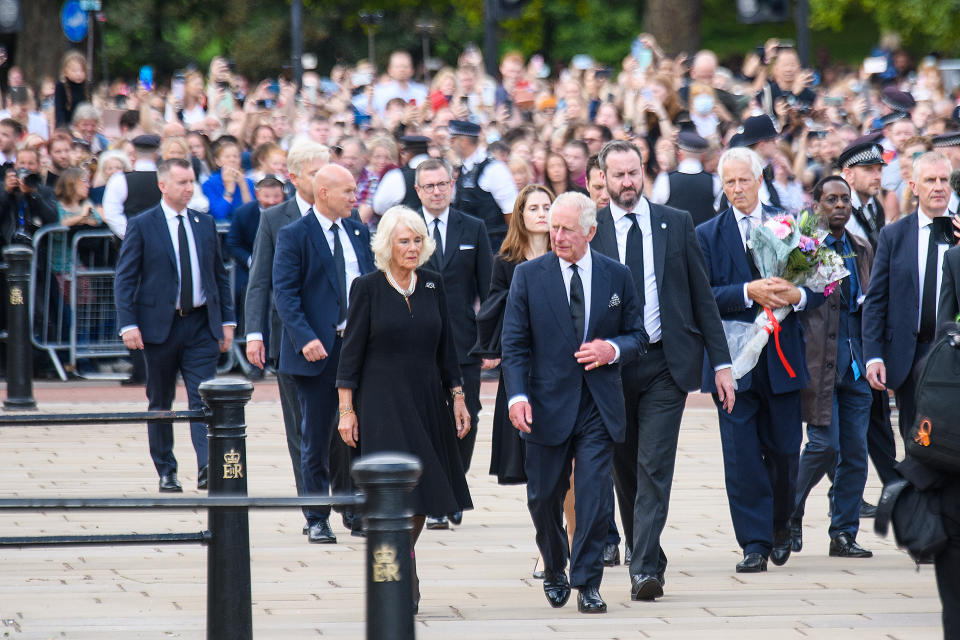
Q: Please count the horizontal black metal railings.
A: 3